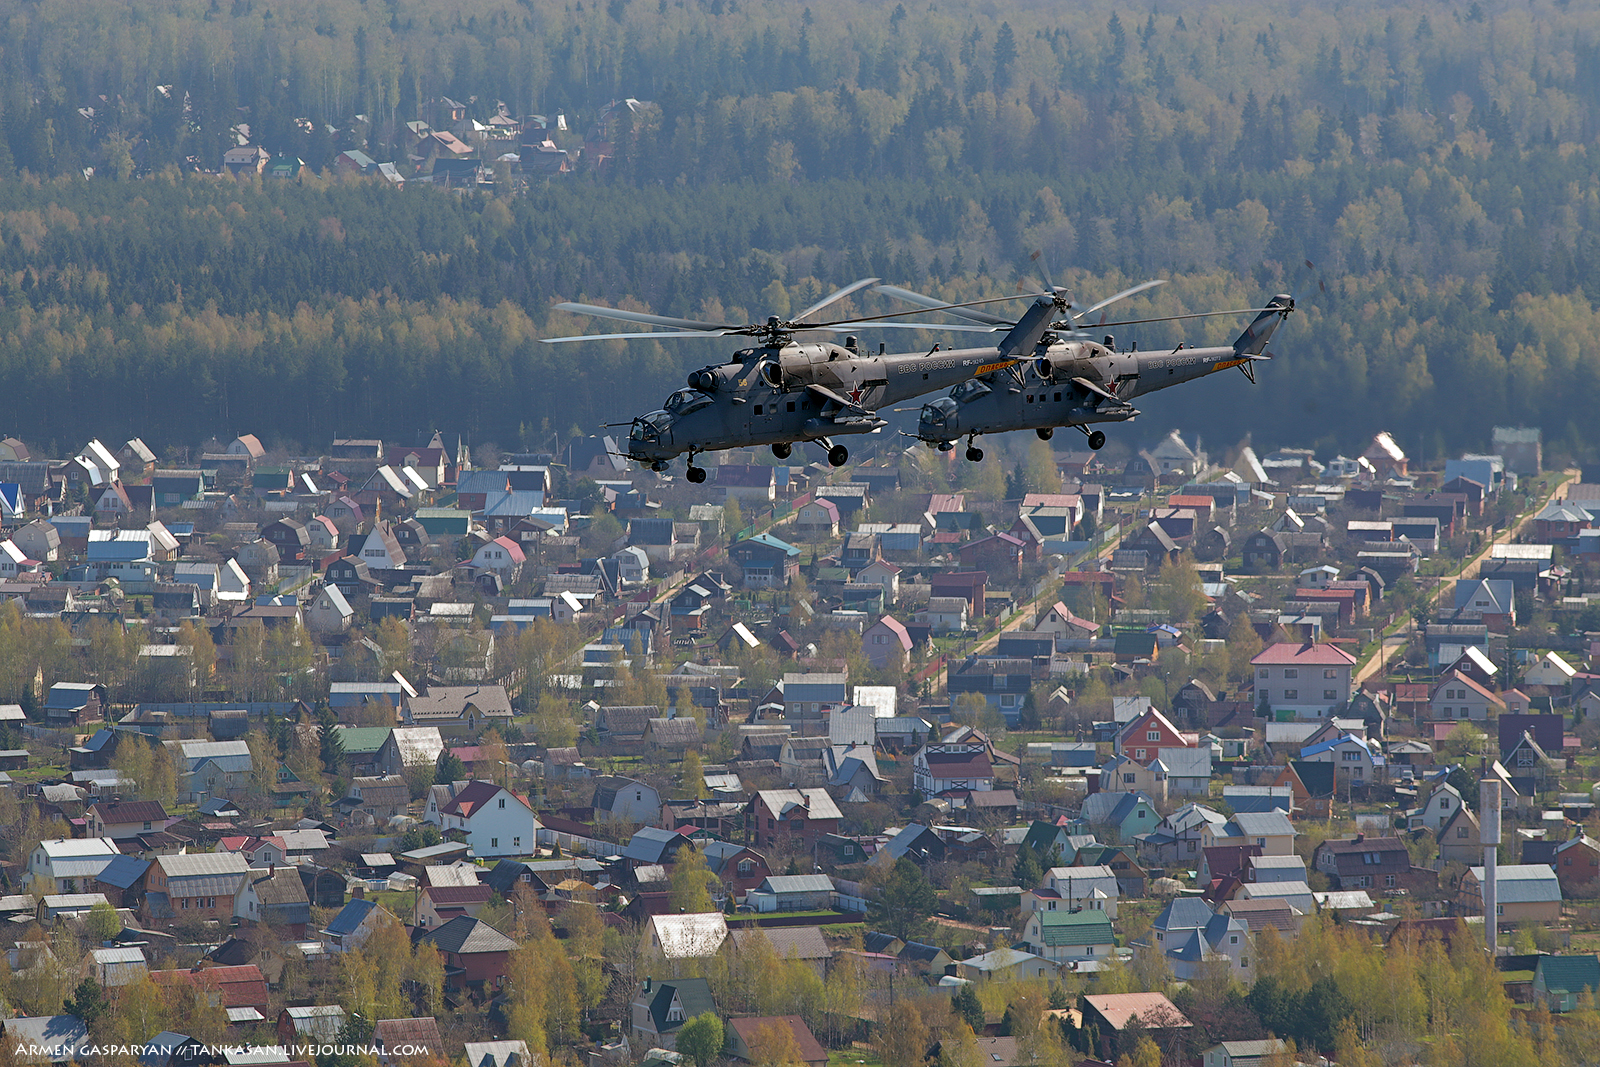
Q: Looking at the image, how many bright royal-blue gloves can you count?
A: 0